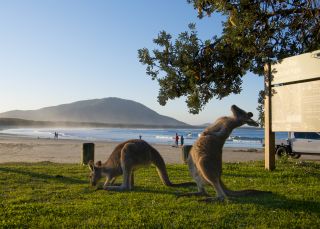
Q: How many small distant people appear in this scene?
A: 5